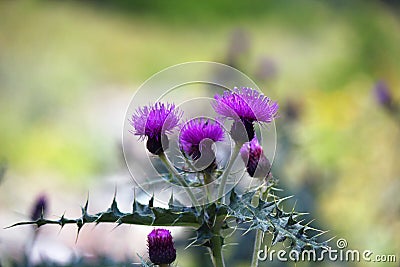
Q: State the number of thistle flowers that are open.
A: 3